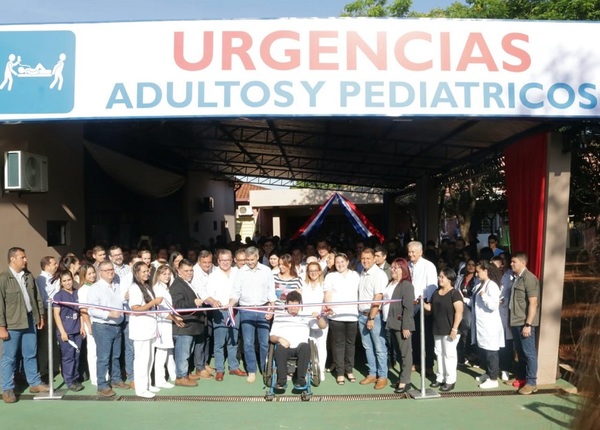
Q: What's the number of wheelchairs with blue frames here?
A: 1